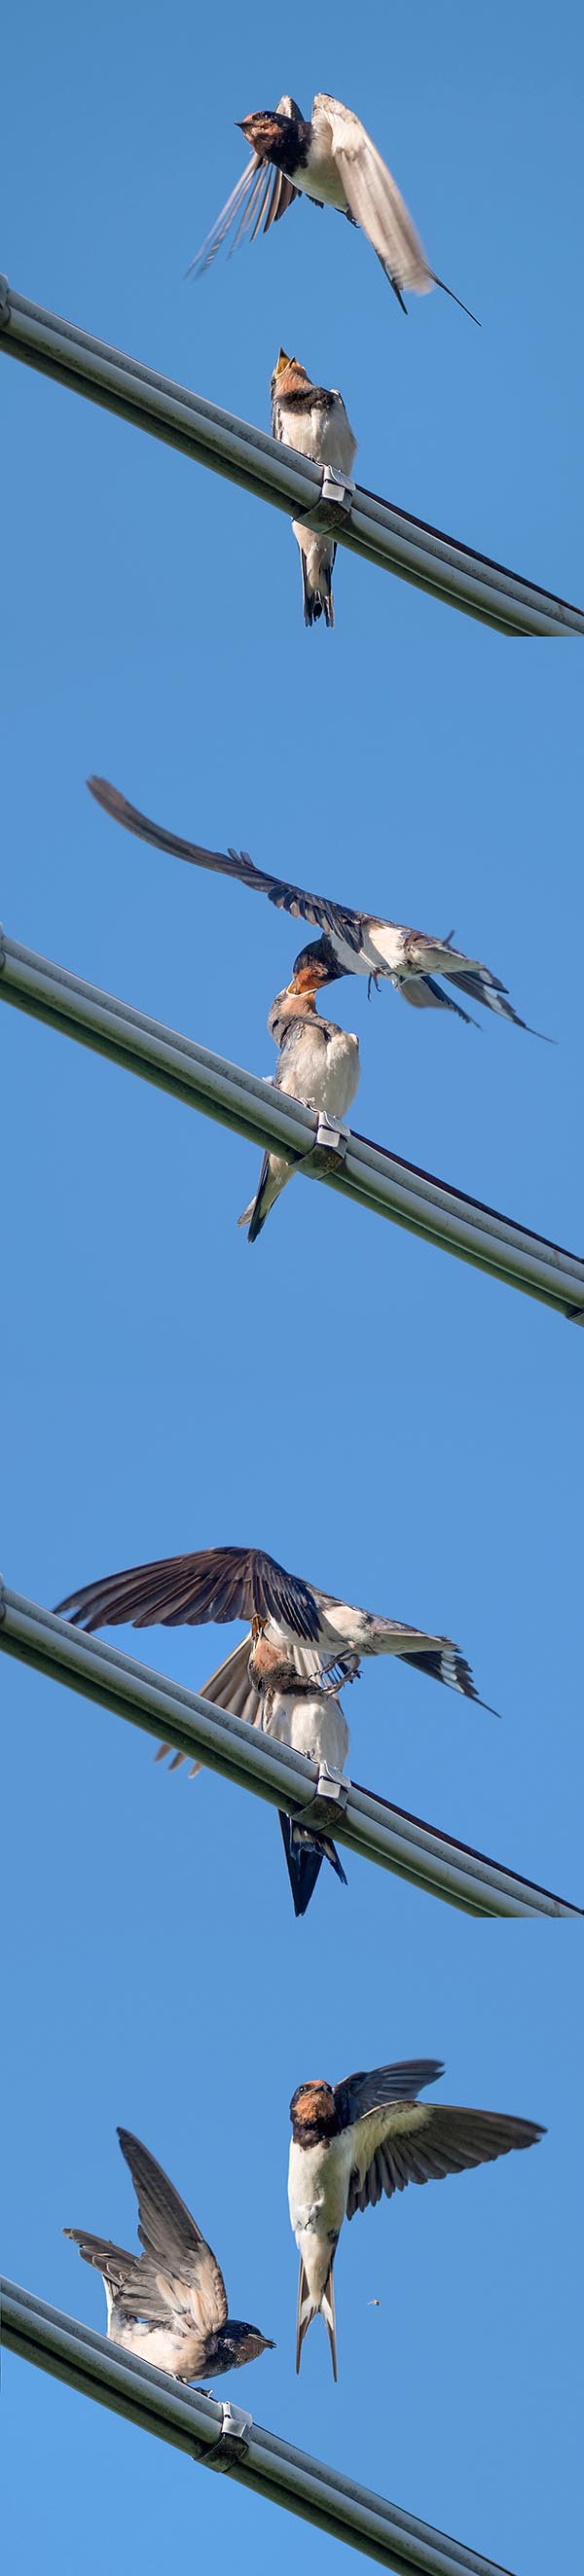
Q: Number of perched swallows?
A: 4